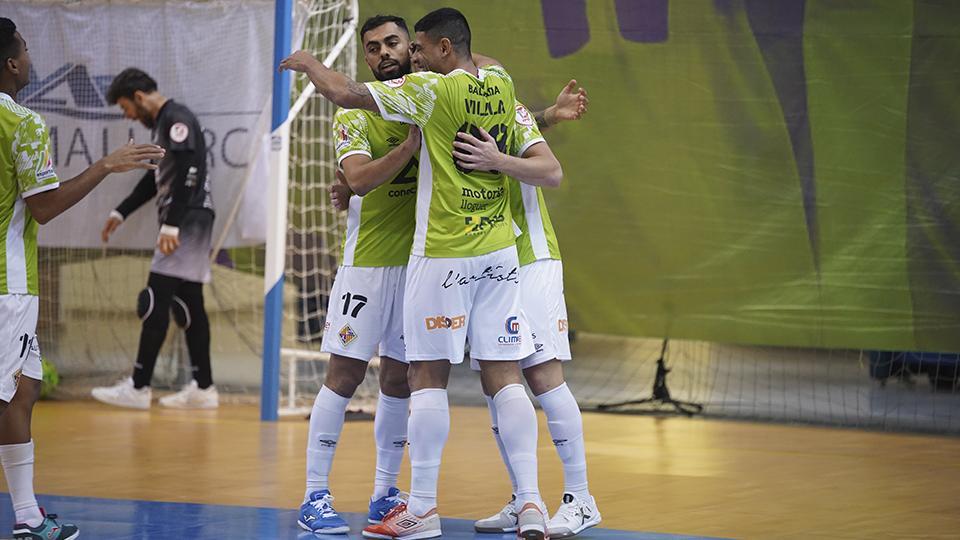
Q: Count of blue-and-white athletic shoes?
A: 2